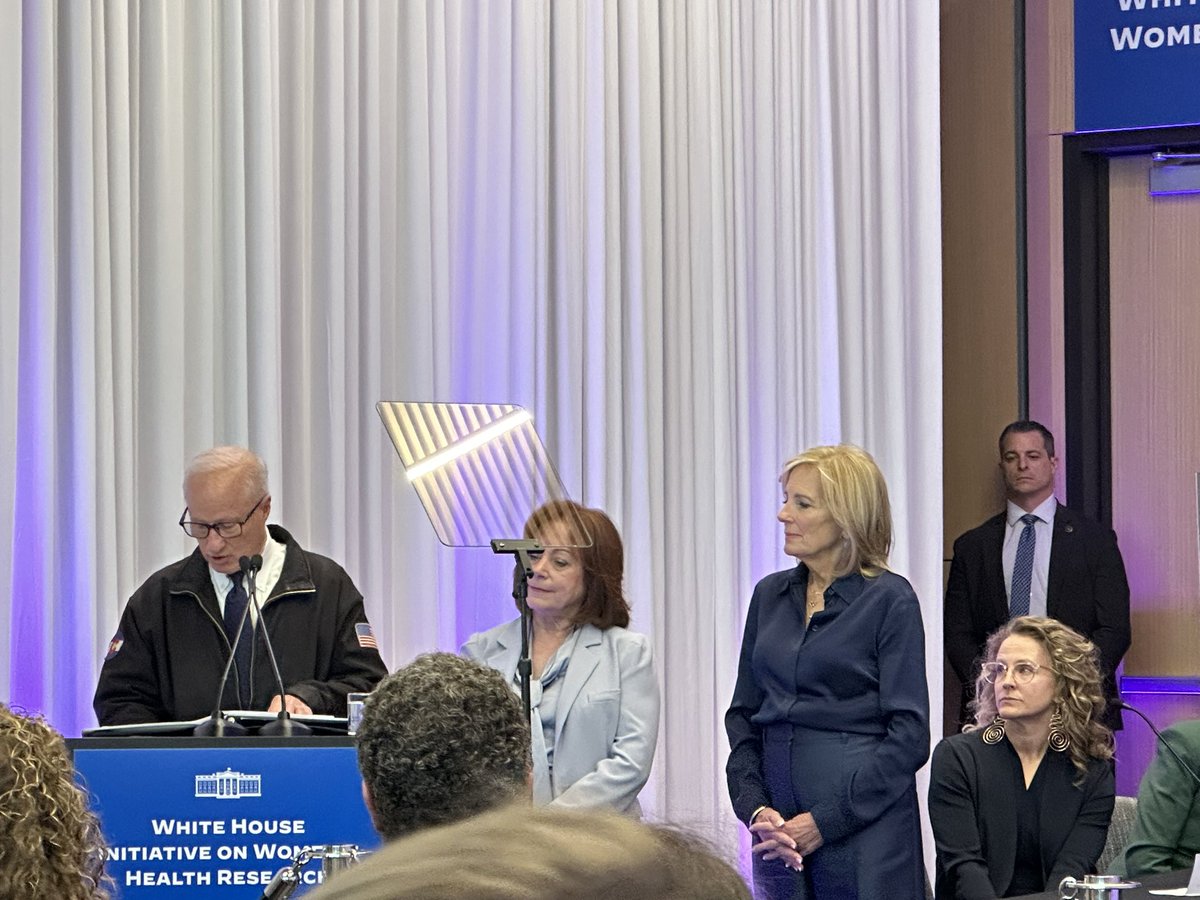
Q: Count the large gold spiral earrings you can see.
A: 2